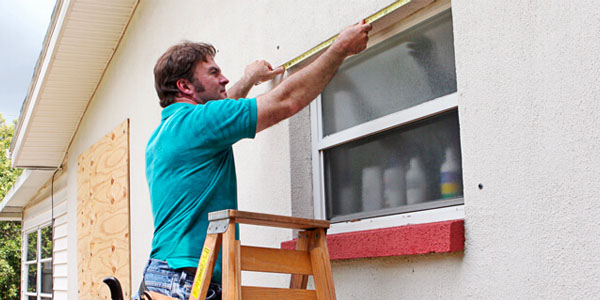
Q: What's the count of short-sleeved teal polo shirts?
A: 1